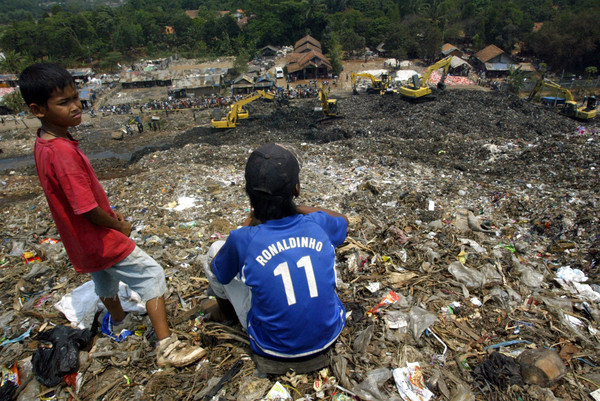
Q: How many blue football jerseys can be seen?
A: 1